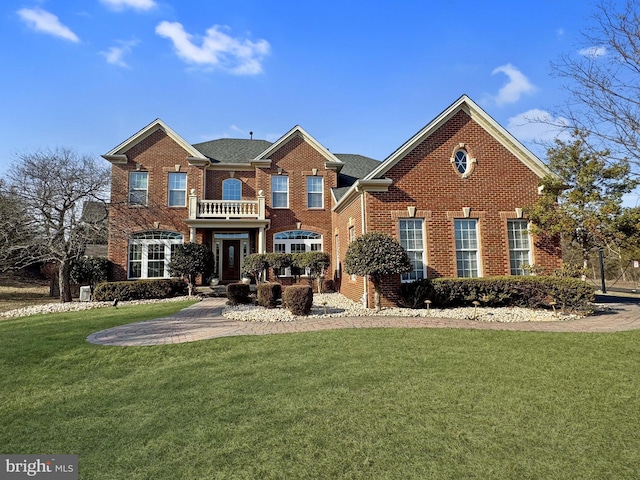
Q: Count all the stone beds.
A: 2